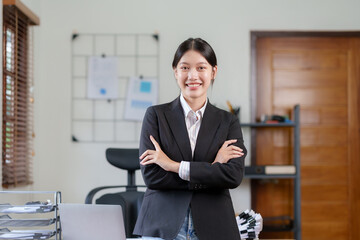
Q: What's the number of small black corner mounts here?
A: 3